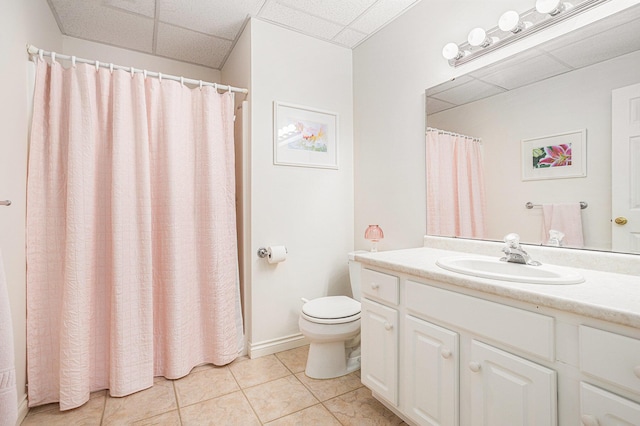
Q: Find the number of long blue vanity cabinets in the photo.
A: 0